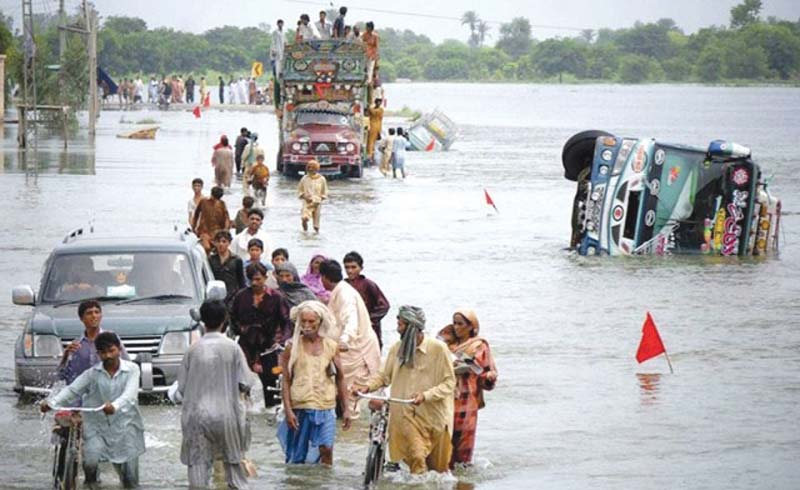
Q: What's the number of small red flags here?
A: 5